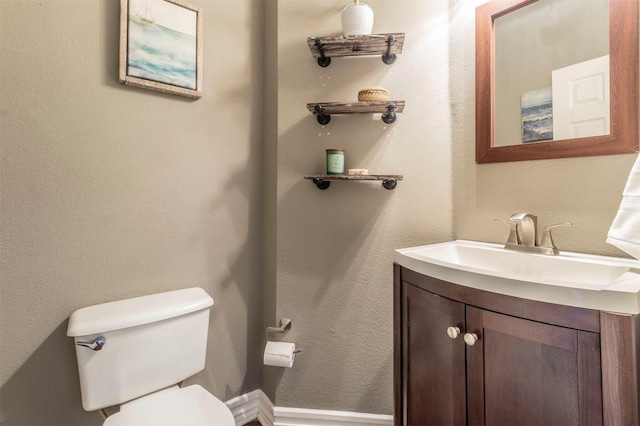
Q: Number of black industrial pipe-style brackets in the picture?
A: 6